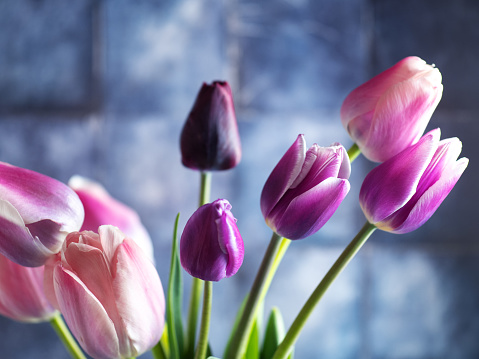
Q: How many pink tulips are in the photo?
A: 5